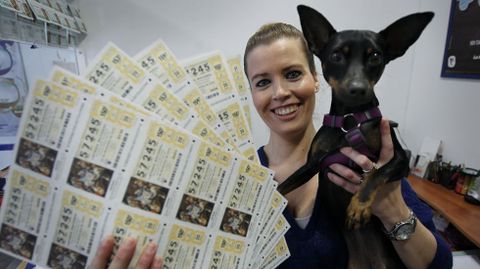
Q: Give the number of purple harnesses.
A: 1